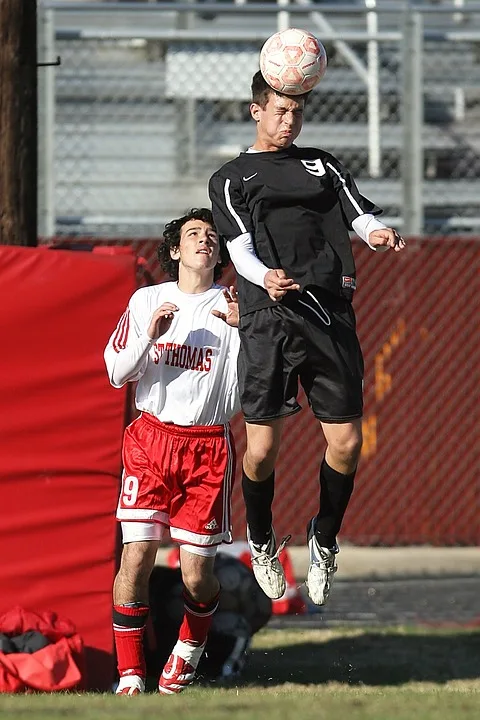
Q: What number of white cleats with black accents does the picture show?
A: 2